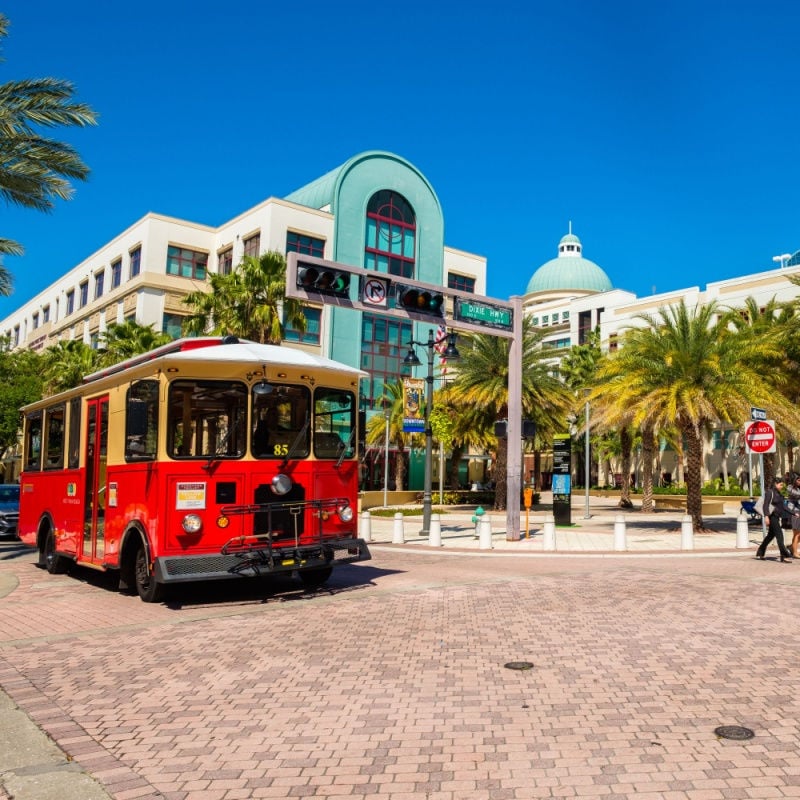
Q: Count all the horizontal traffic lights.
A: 2